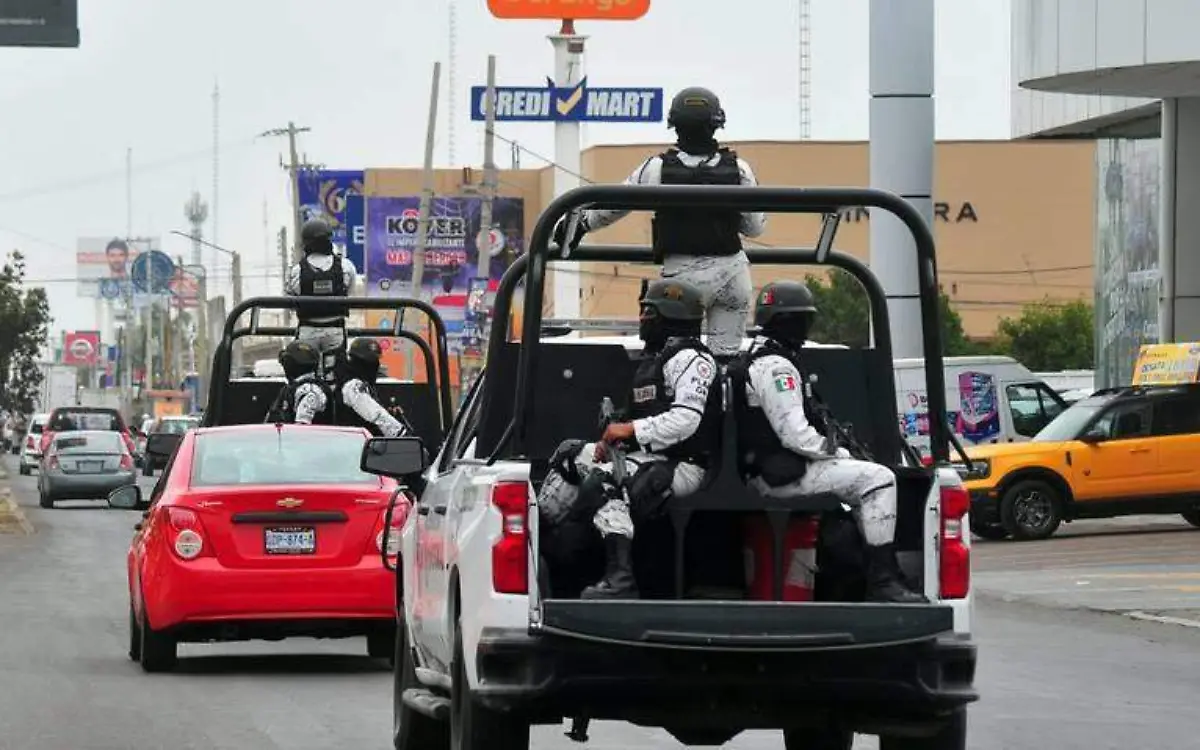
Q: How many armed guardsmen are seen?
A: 6